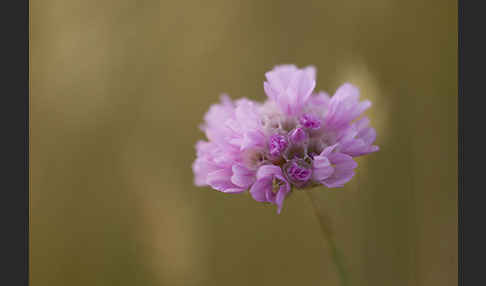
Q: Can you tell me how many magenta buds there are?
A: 4